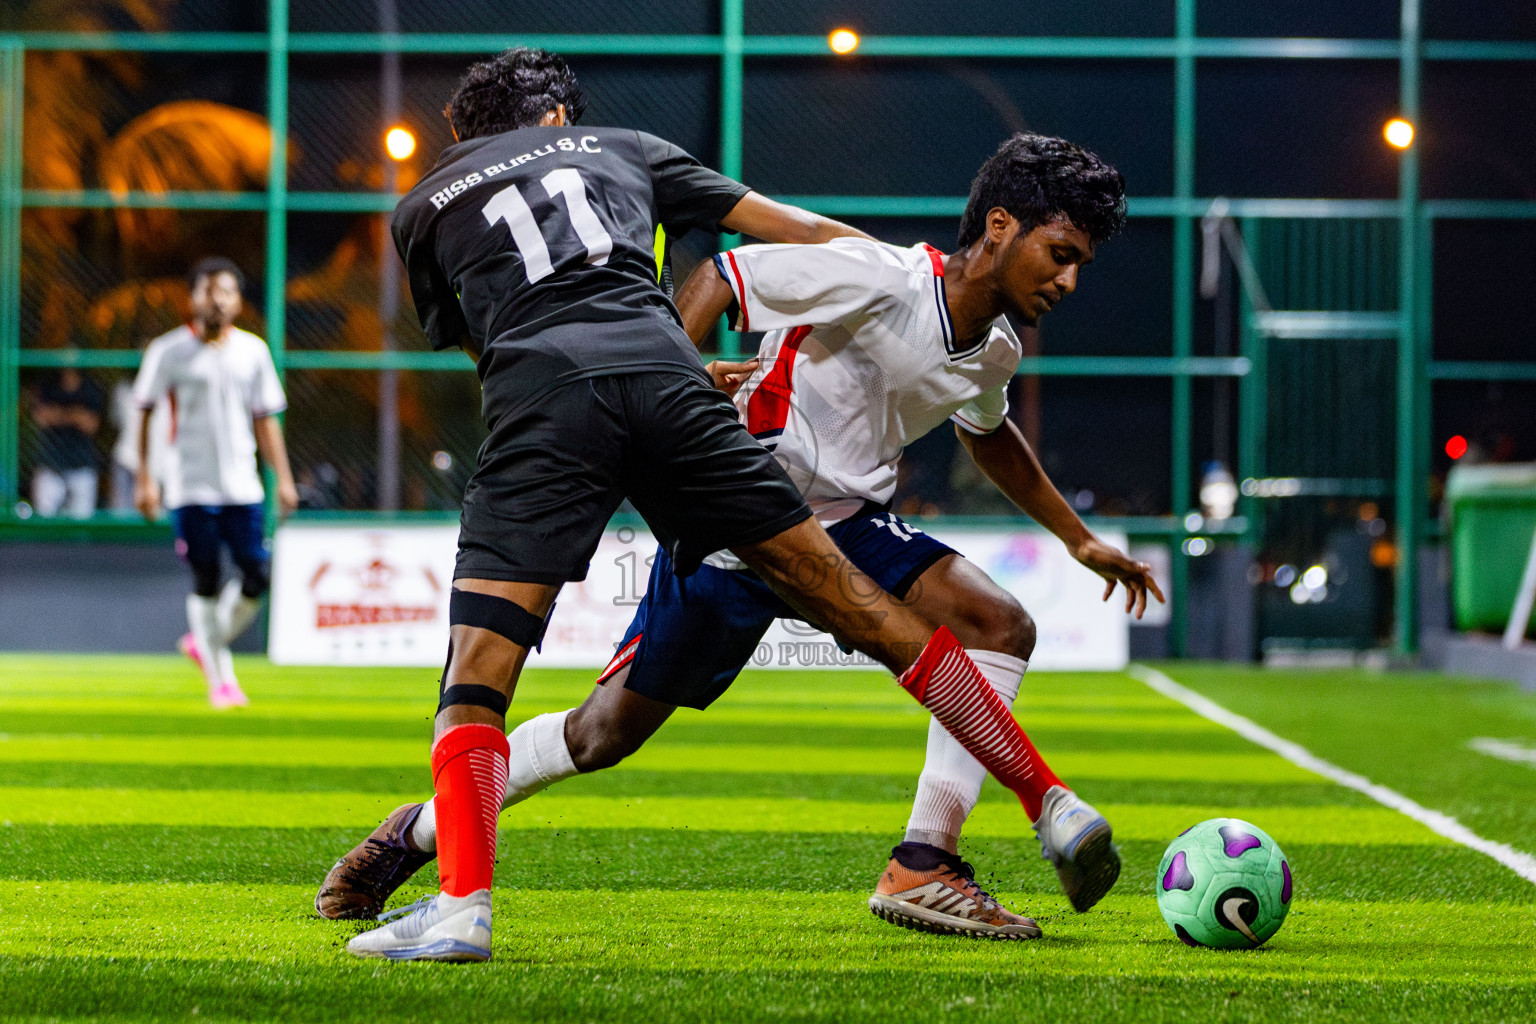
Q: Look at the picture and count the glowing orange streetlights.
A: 3